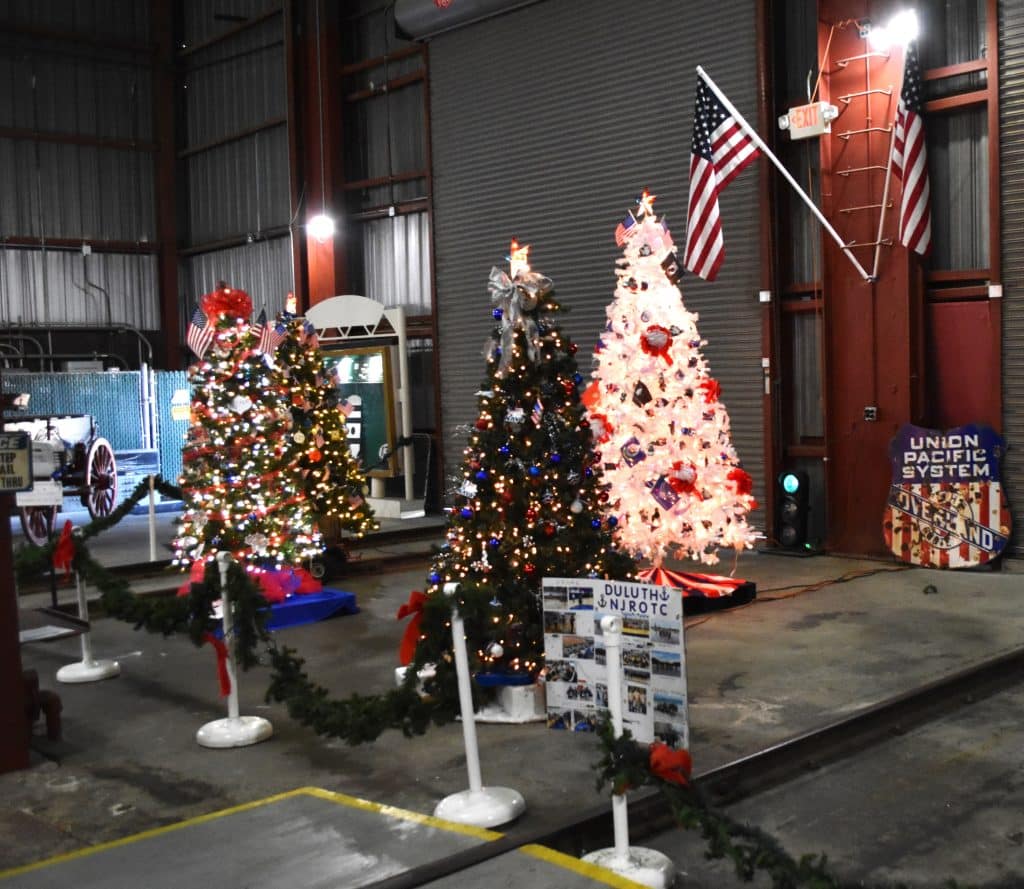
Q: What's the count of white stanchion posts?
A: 5